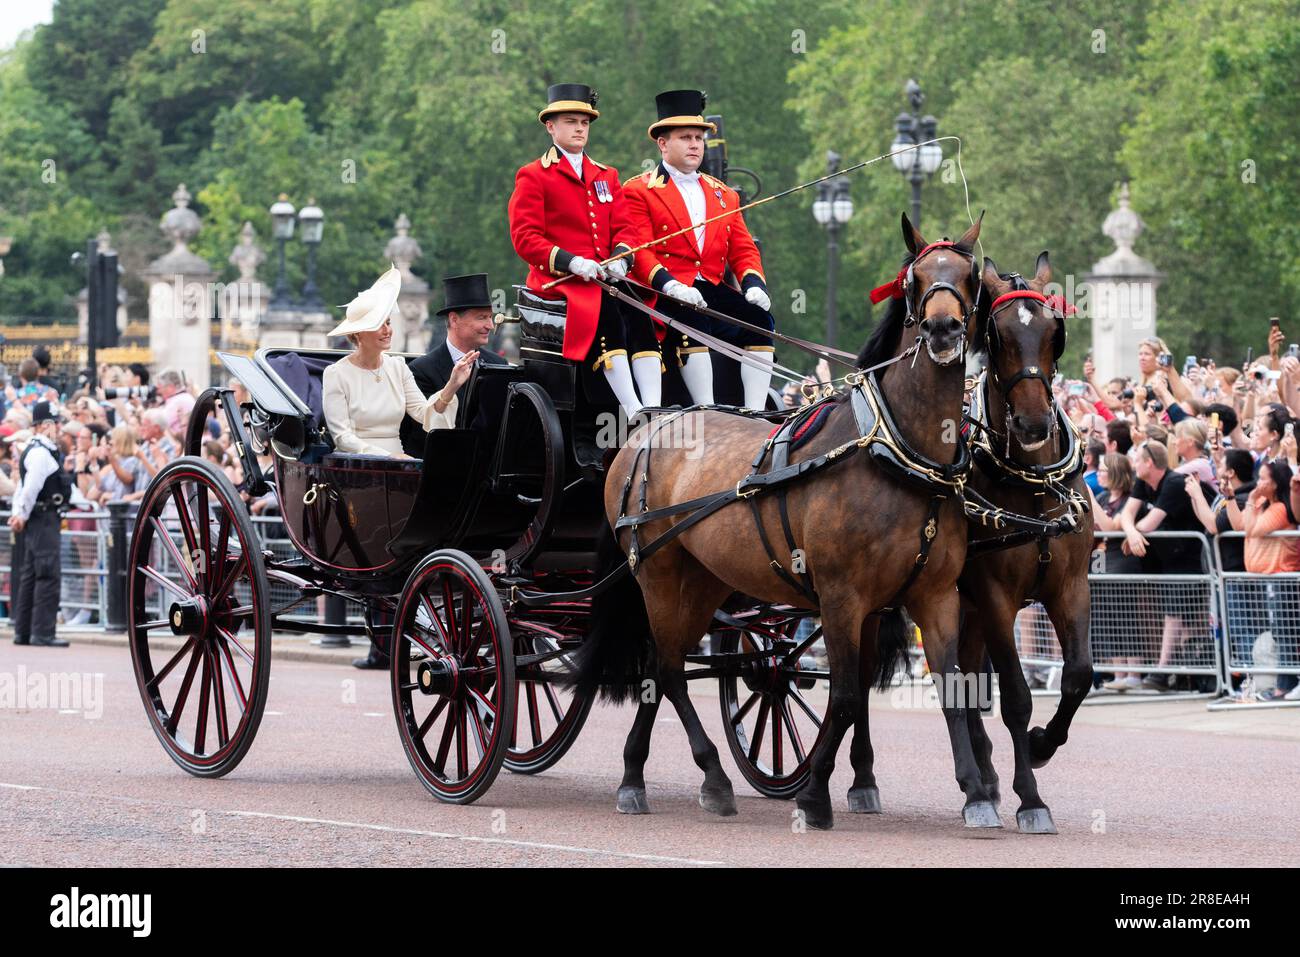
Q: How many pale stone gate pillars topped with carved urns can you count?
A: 5